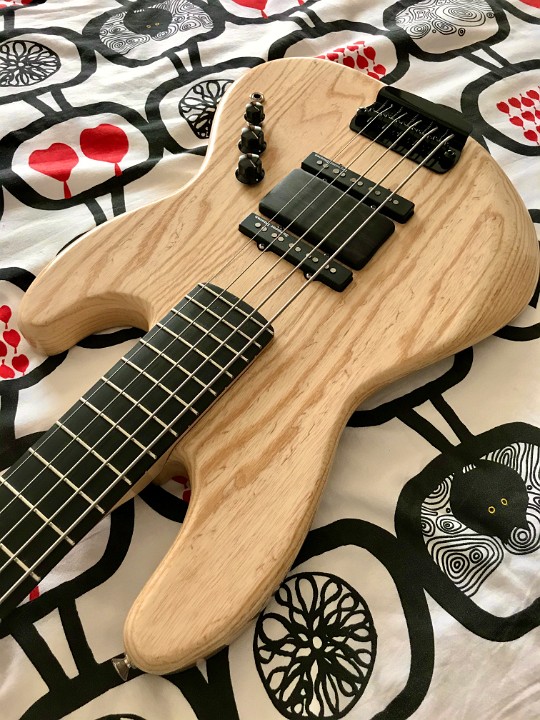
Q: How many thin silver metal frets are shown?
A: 12